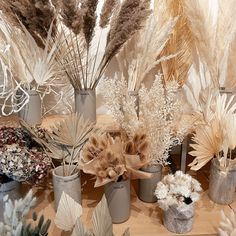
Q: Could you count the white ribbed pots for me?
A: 0